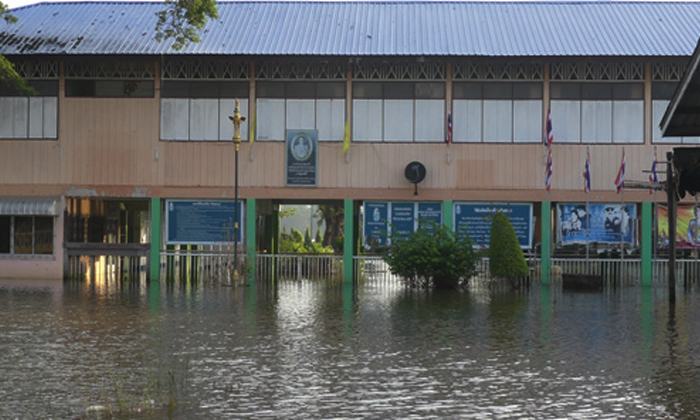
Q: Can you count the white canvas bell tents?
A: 0